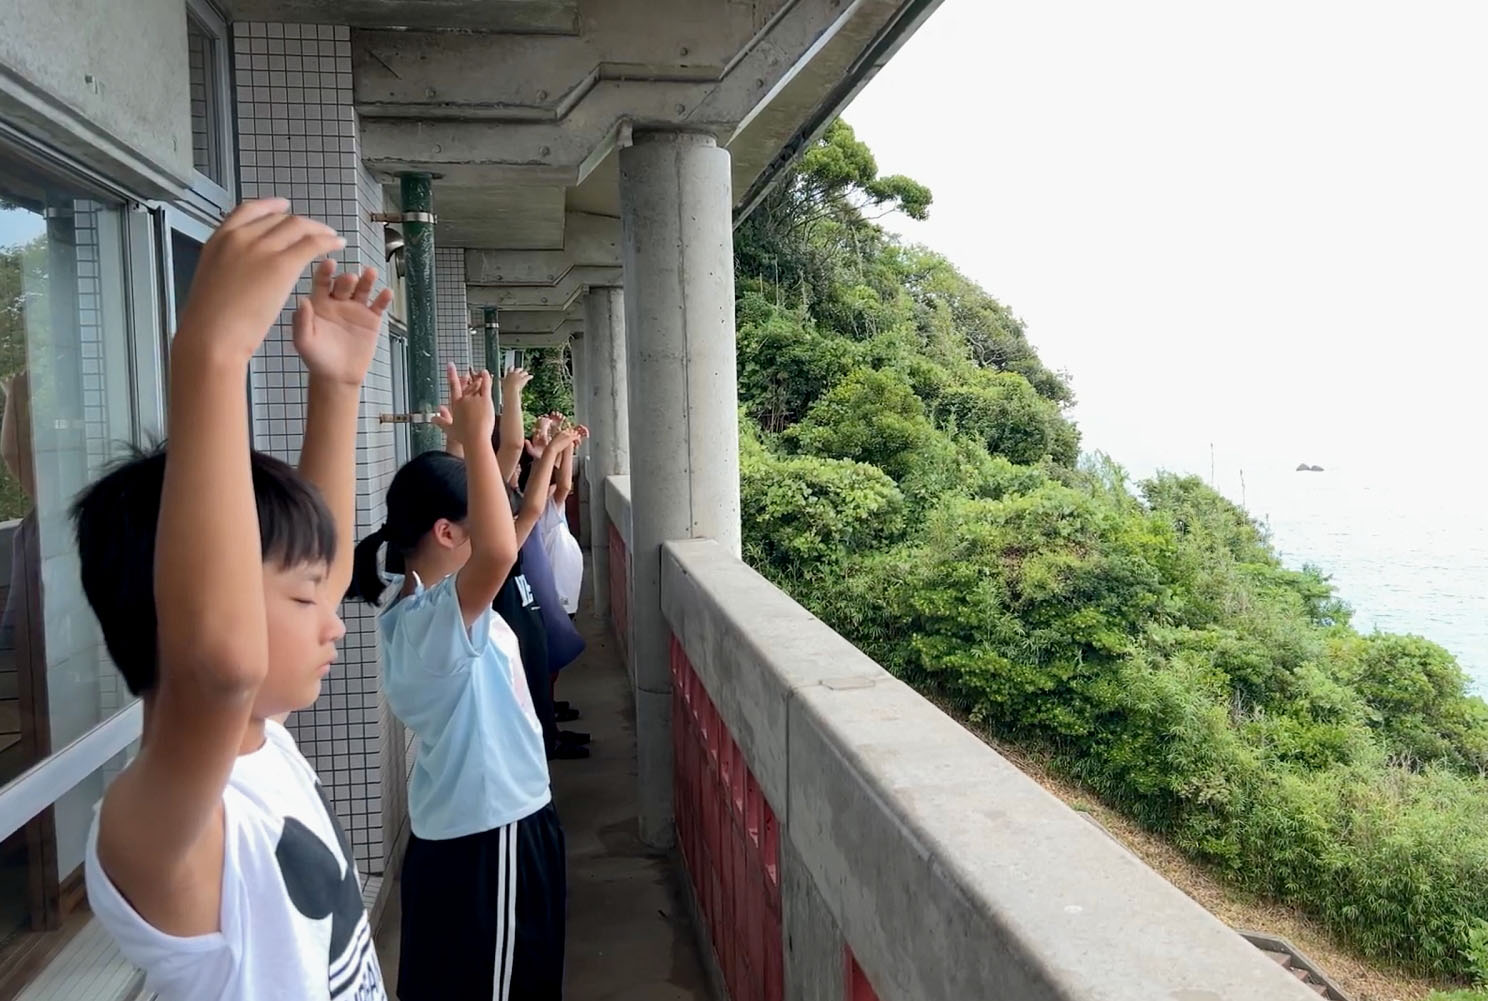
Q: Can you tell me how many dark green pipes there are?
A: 2